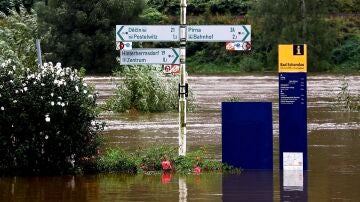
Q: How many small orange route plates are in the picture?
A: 2